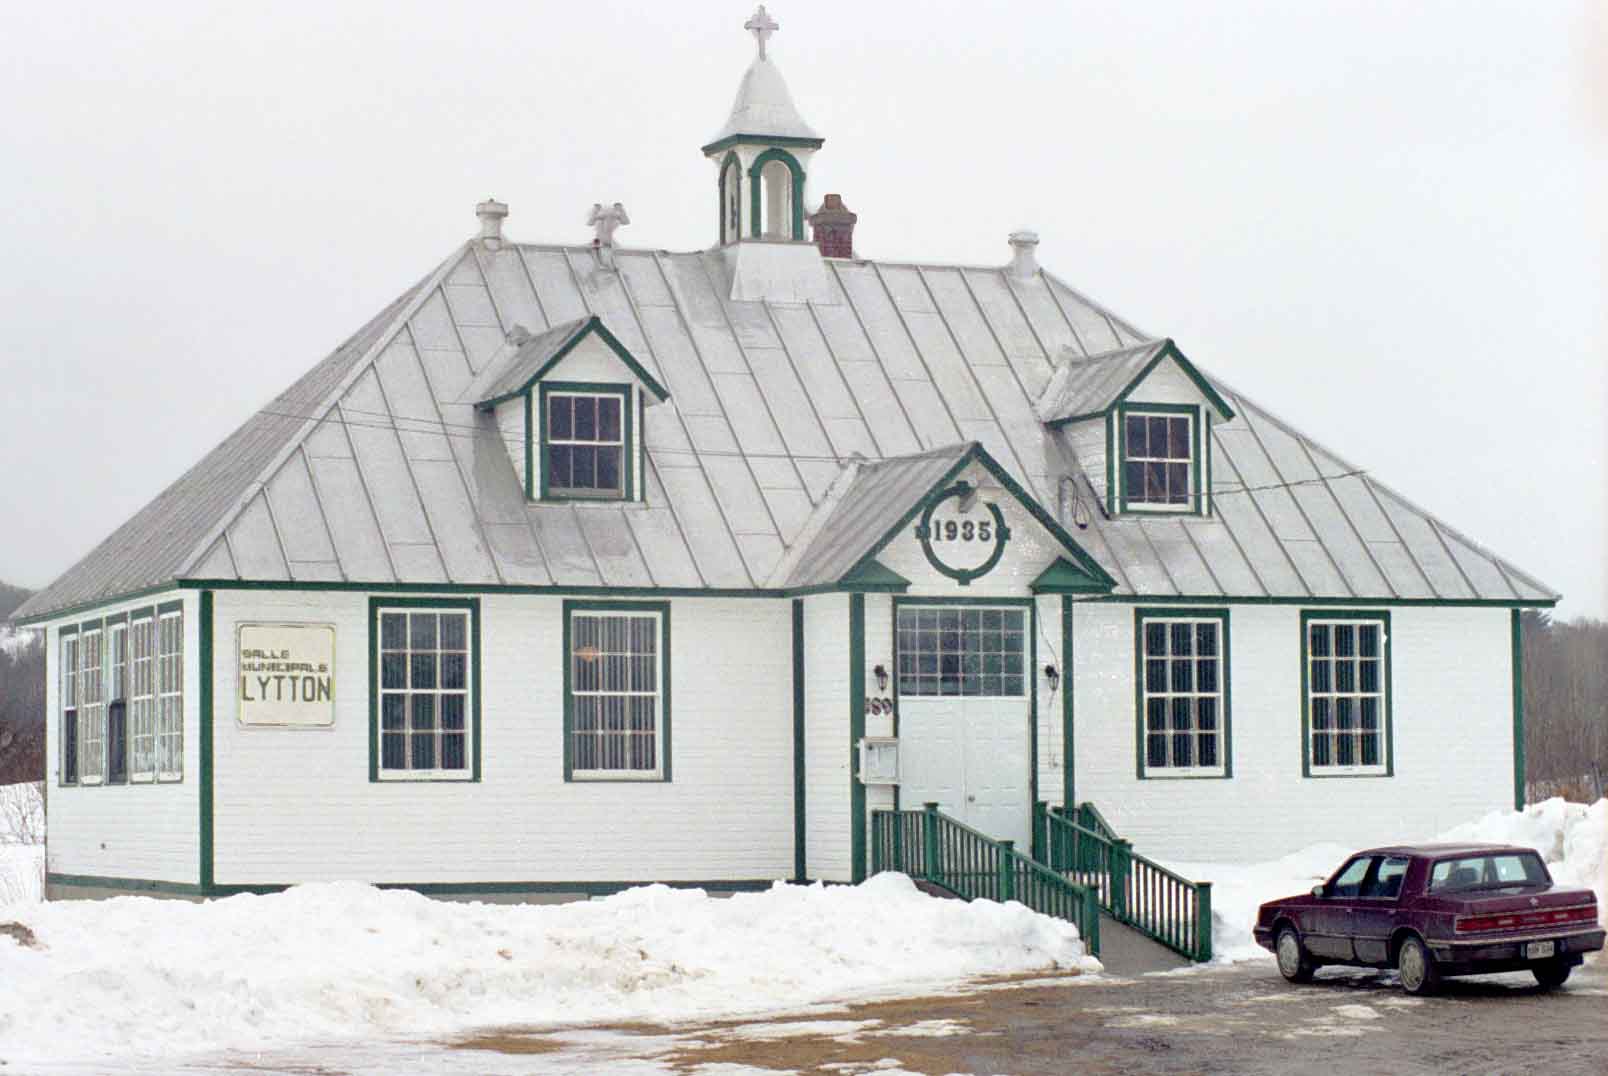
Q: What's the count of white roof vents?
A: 3